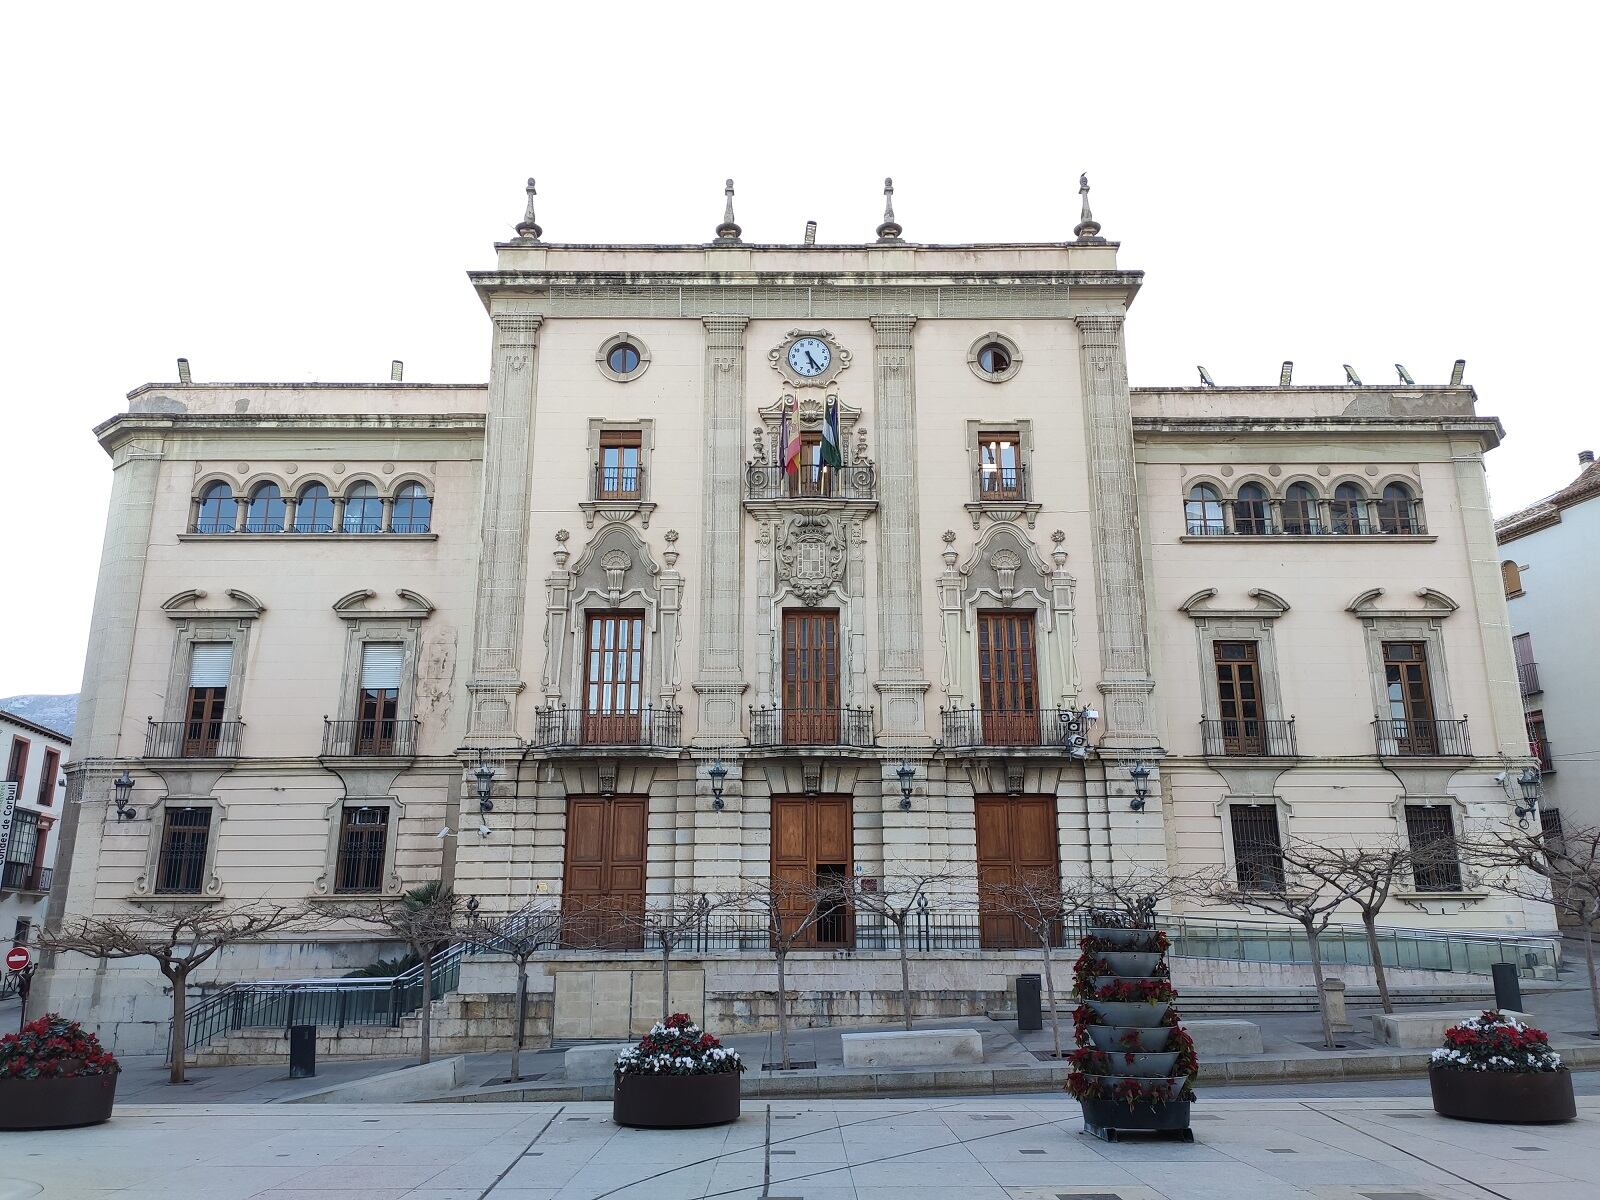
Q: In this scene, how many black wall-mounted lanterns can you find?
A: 6